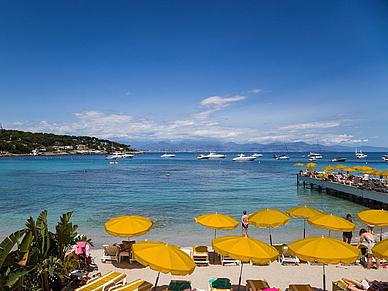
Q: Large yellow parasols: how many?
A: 10